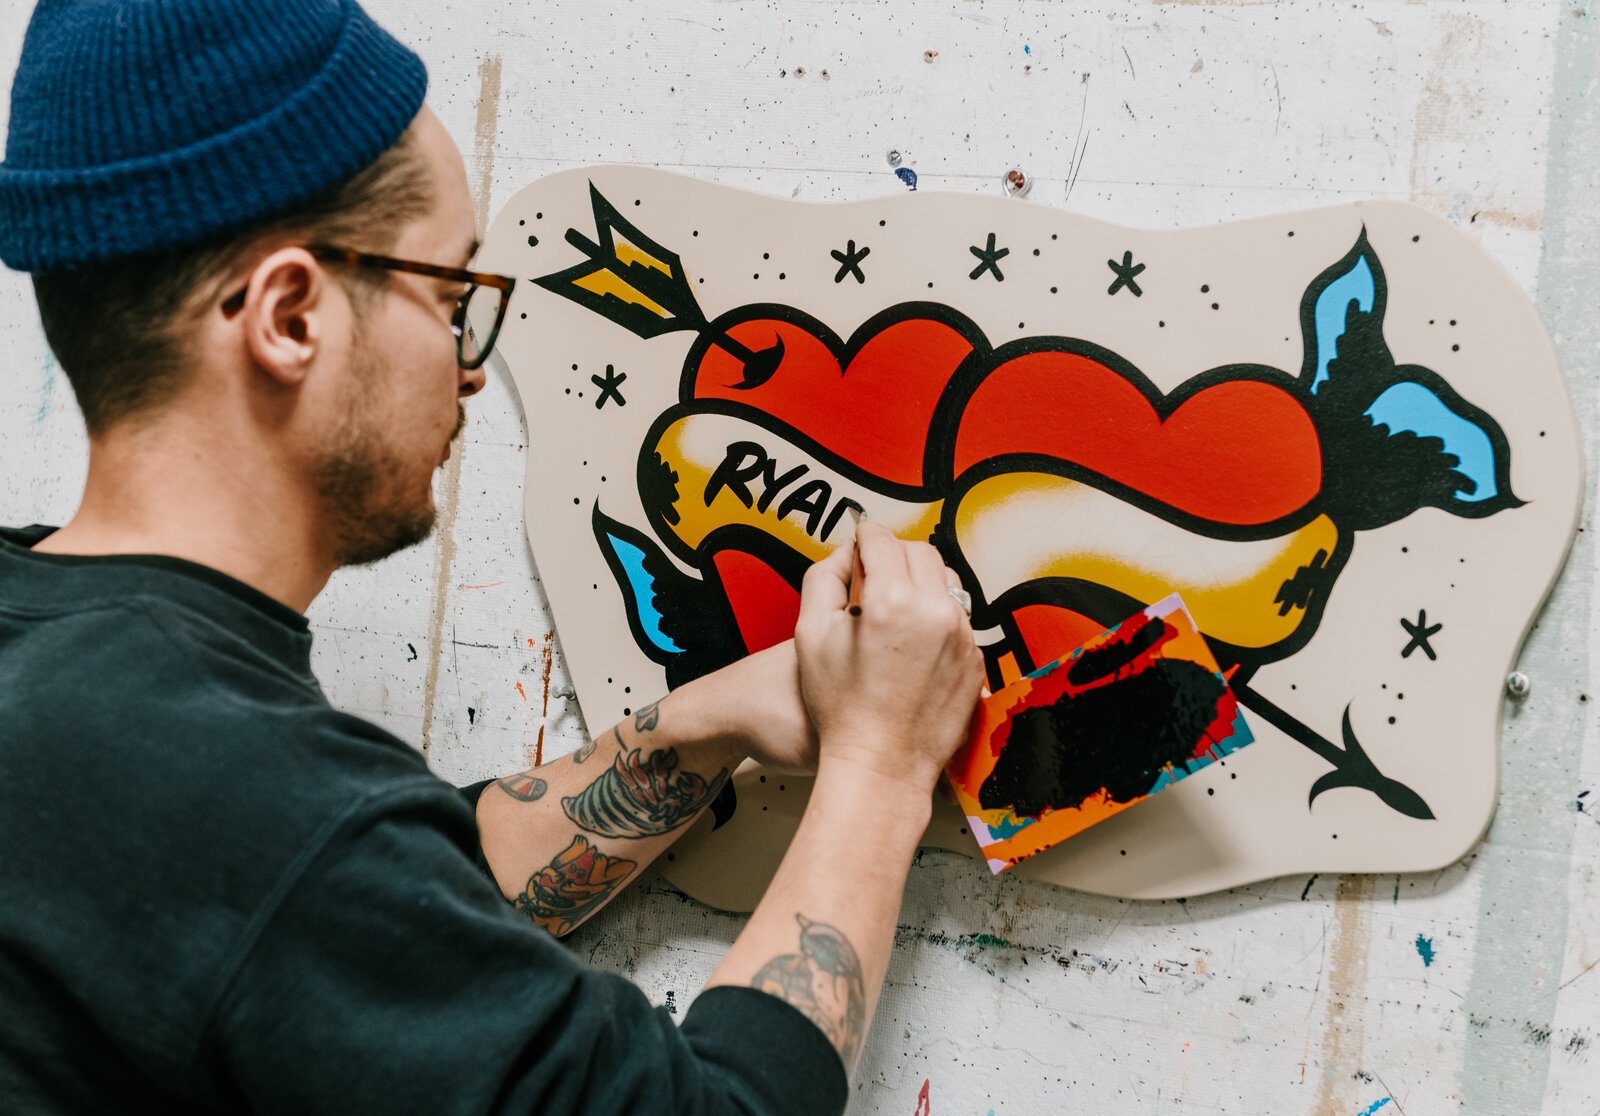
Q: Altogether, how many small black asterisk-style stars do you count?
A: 5